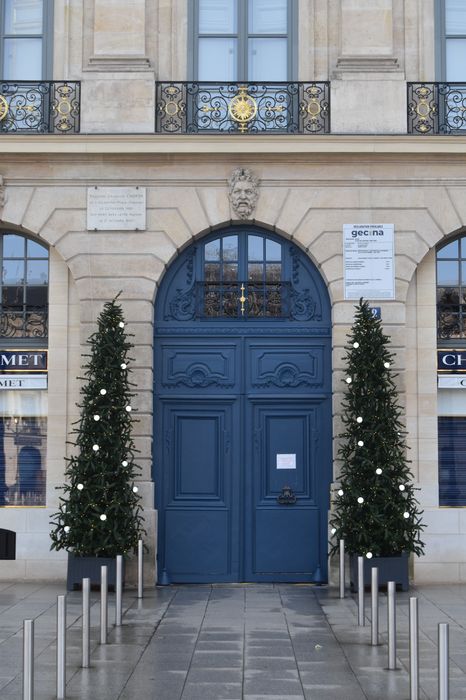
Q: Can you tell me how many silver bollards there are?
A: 12